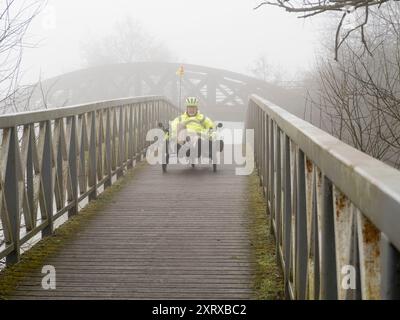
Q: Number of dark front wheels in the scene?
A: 2